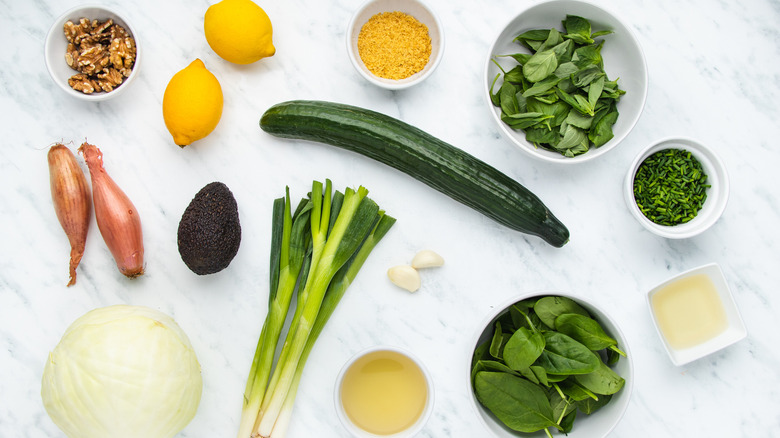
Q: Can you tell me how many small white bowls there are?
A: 5